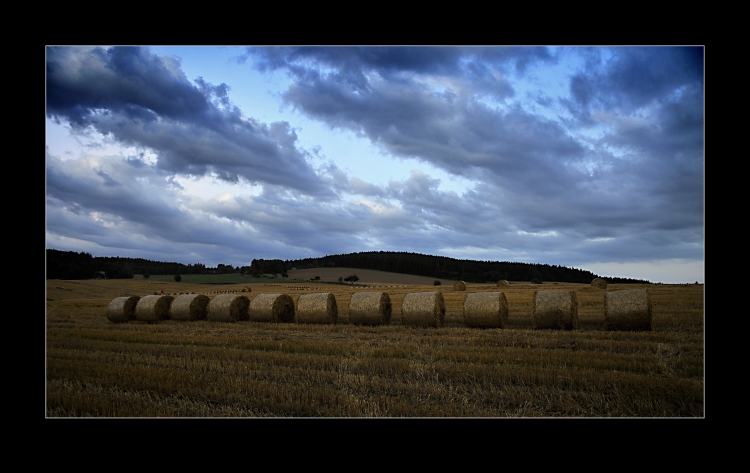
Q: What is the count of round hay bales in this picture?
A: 14